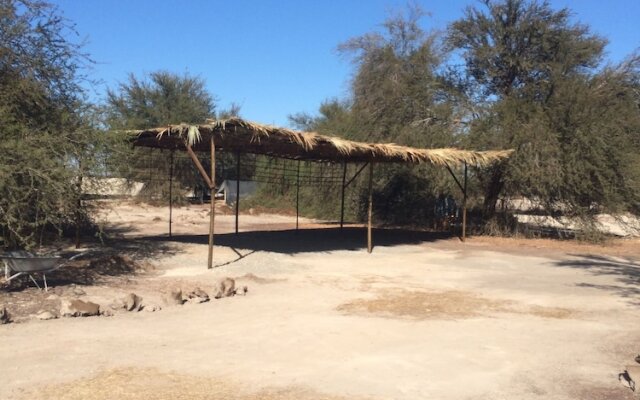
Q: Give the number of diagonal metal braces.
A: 3